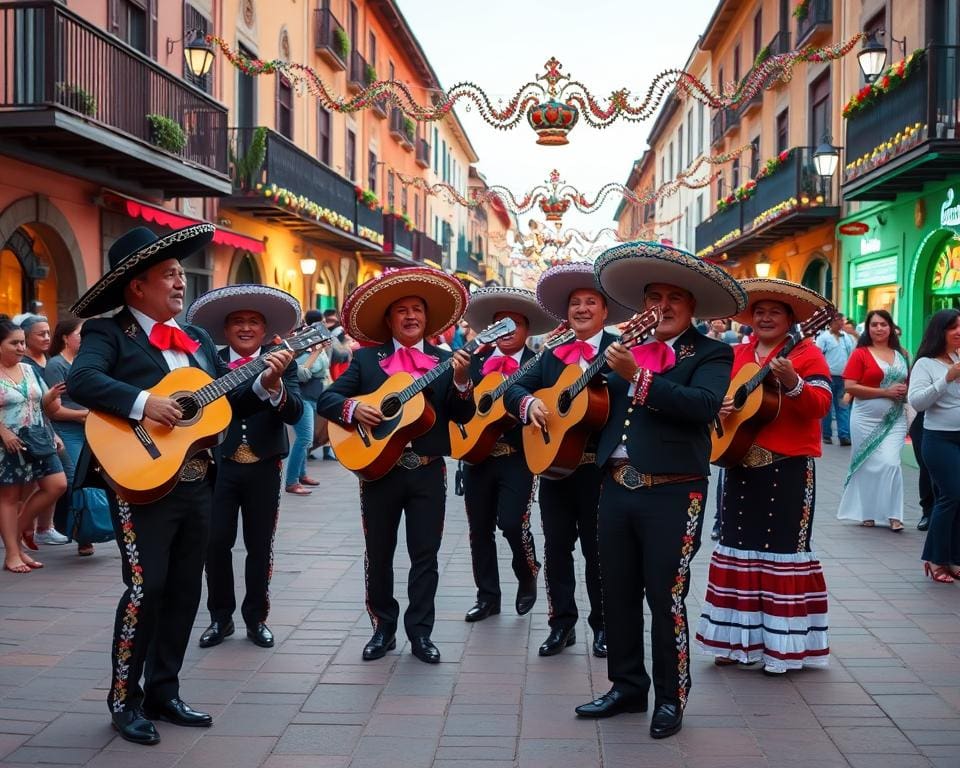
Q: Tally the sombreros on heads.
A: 7